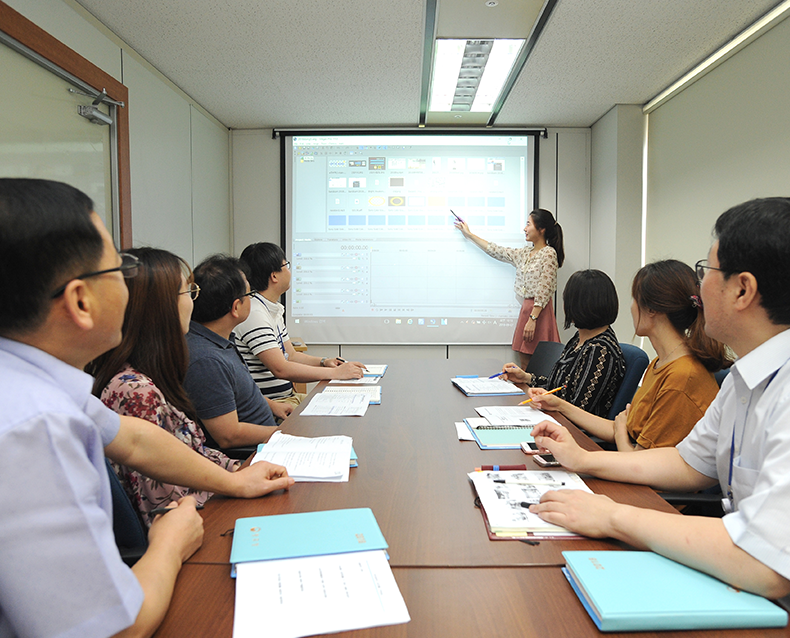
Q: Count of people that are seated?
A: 7